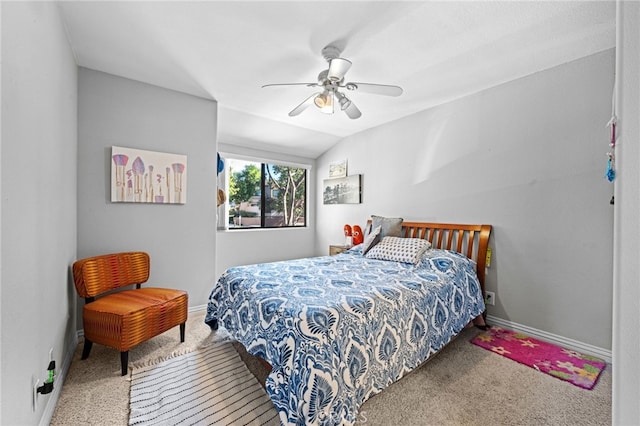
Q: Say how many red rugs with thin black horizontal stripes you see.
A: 0